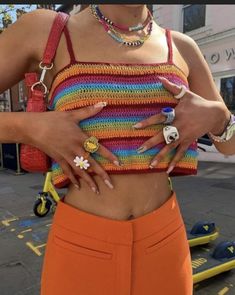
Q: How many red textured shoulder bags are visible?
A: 1